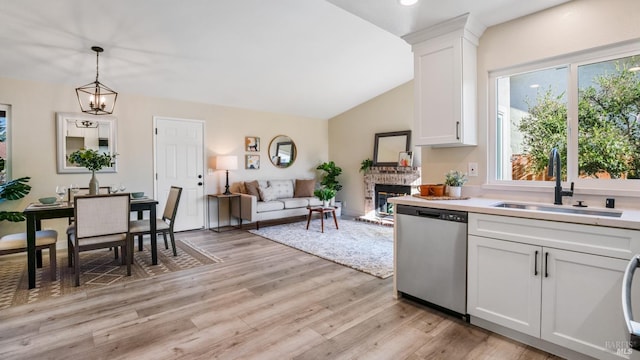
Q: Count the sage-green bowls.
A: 2